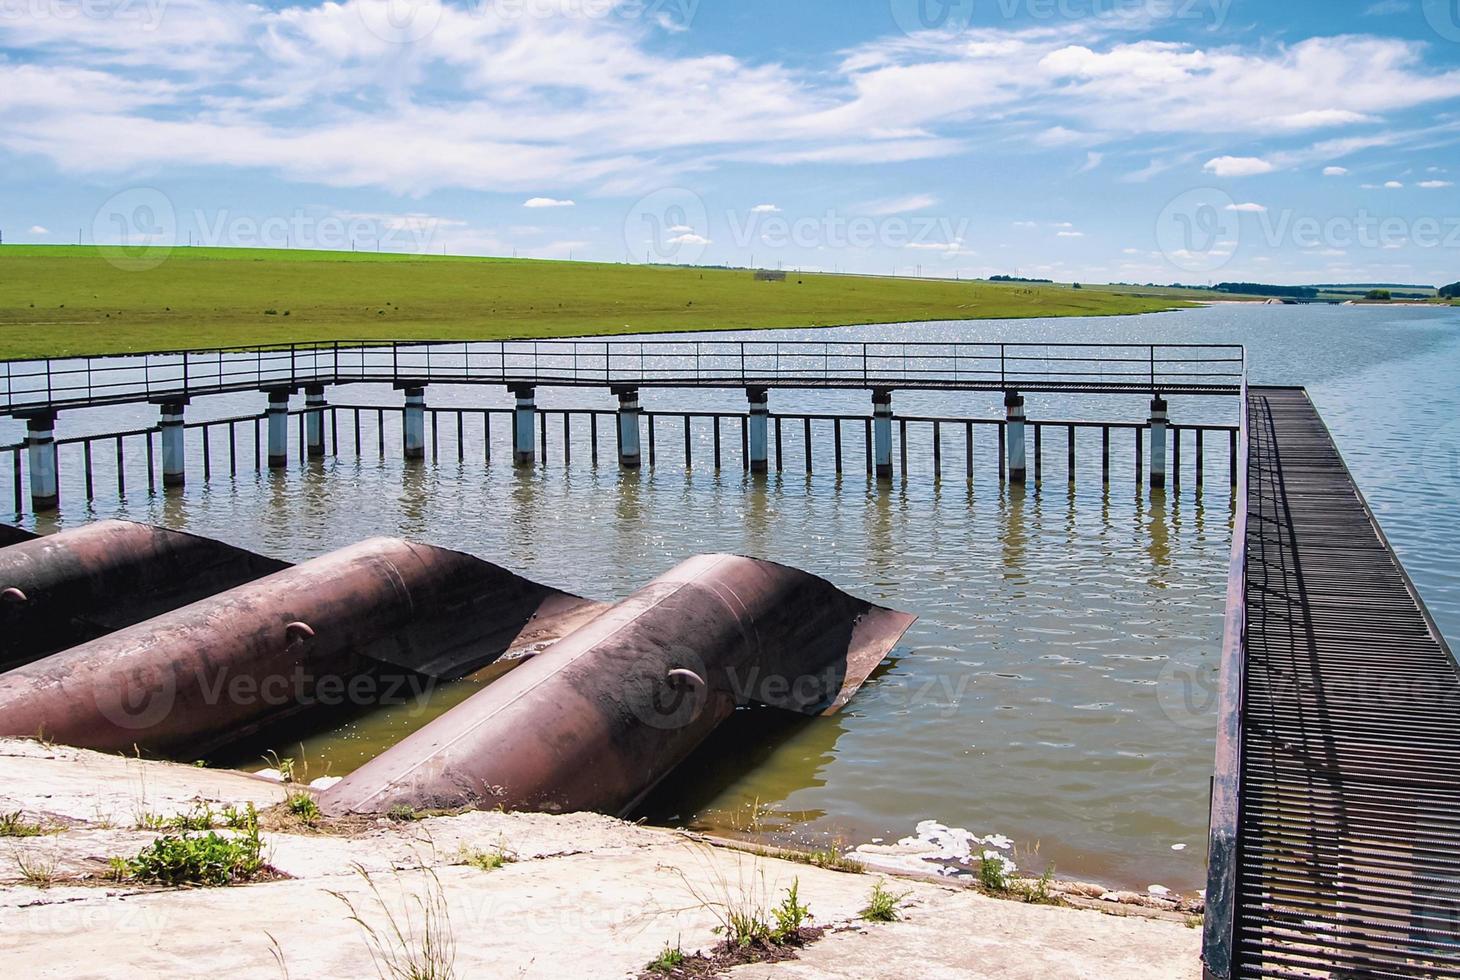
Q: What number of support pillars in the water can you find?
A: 11